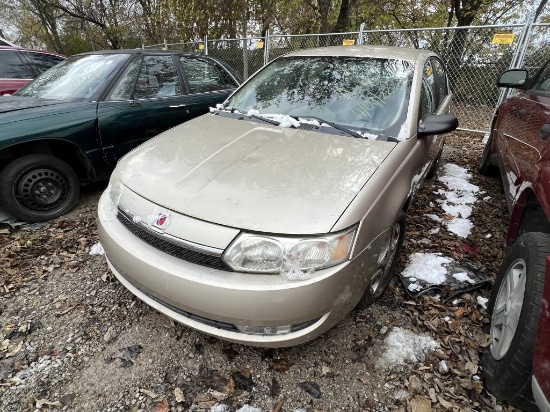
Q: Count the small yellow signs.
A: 4